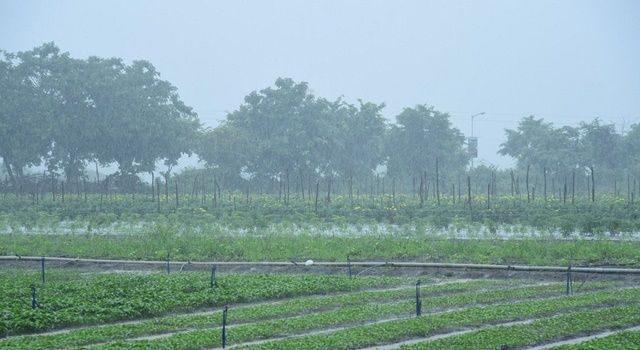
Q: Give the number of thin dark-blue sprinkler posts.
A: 8